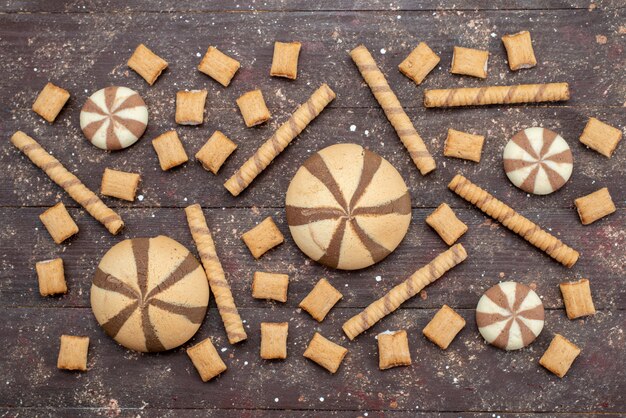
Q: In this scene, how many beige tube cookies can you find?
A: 7